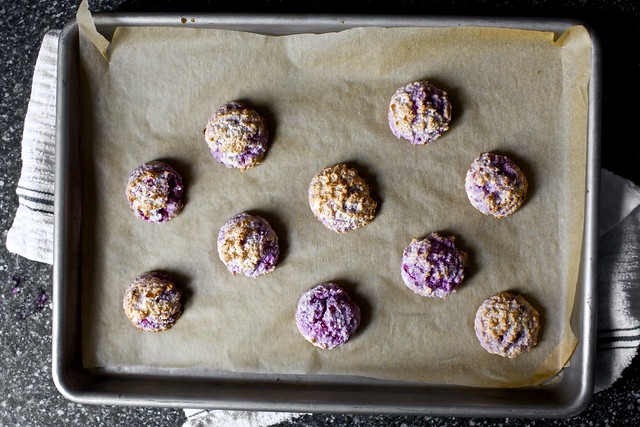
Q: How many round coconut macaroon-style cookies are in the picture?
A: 10